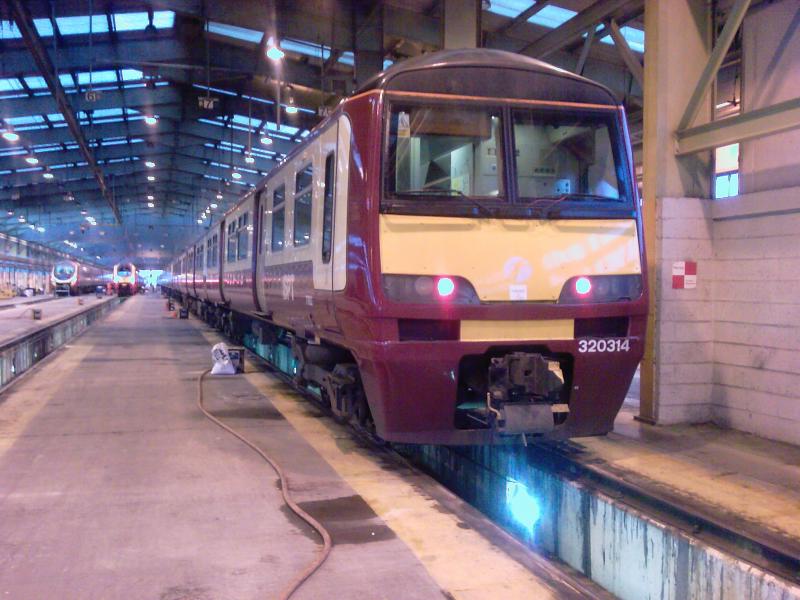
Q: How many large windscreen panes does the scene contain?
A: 2